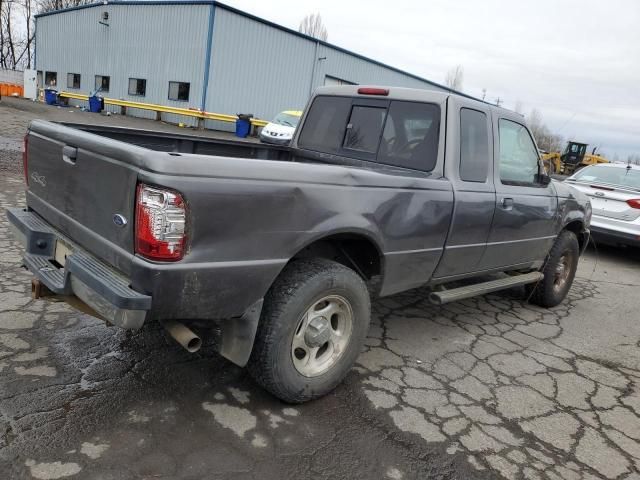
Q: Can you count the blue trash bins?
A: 3